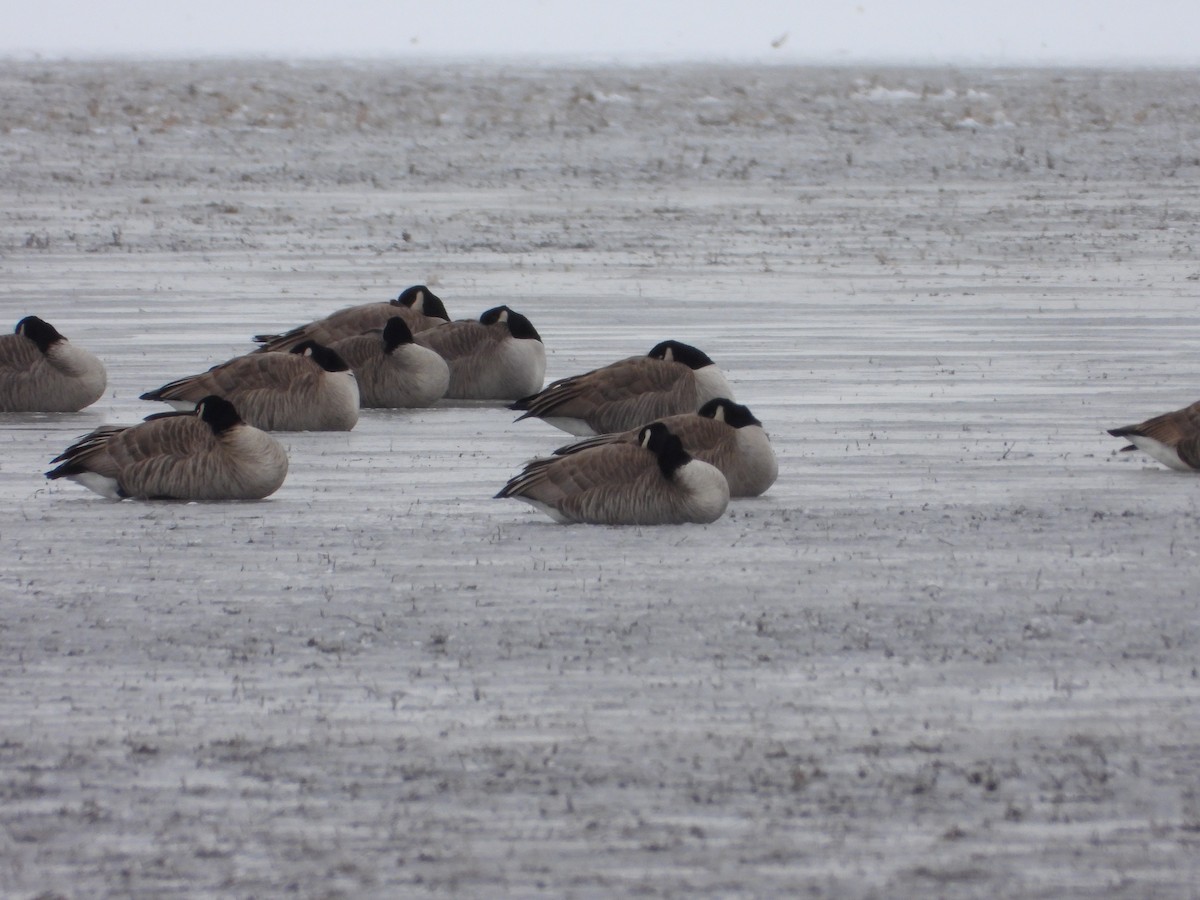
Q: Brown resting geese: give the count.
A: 10